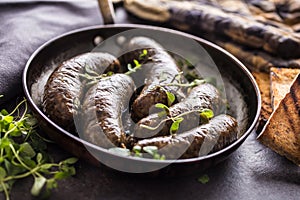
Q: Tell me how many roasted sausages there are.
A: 5